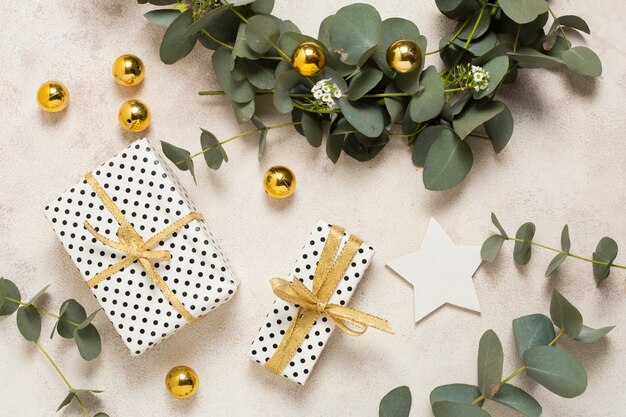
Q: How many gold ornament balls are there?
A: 7